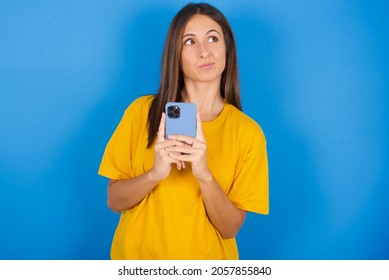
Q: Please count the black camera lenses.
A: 3